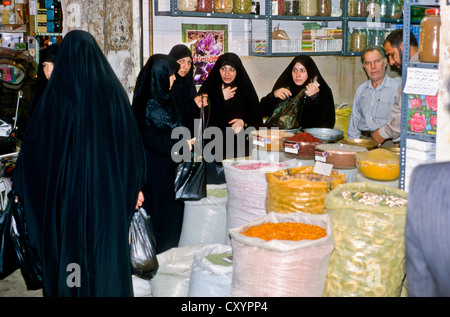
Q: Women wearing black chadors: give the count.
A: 6